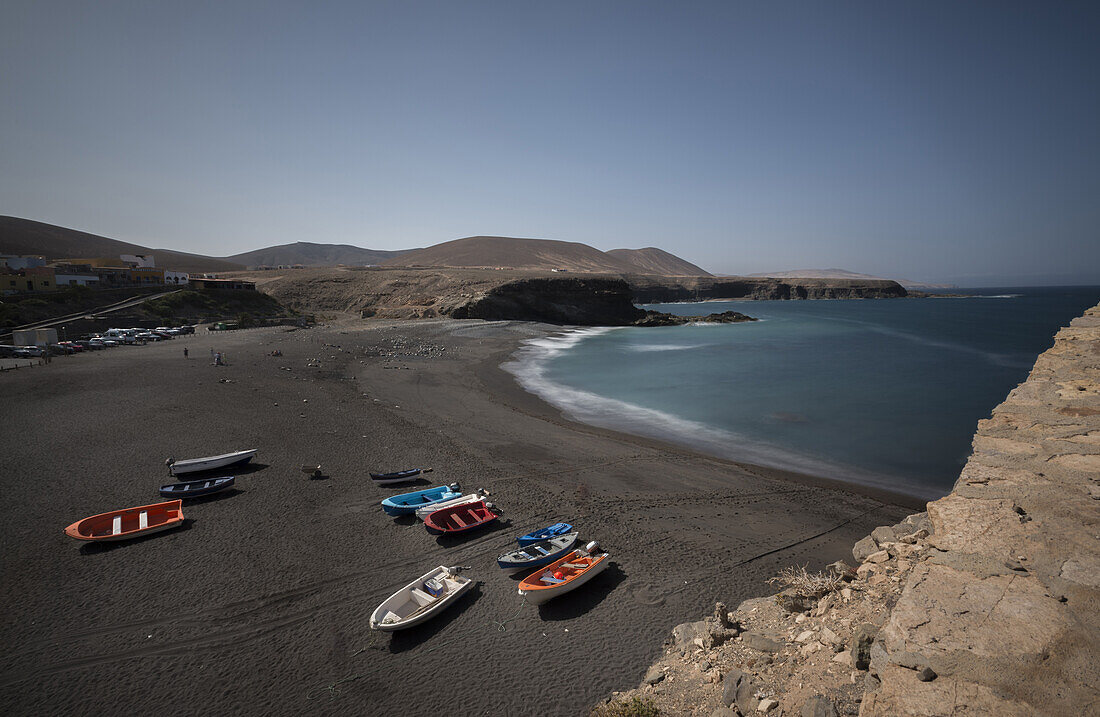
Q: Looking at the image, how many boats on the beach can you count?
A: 11